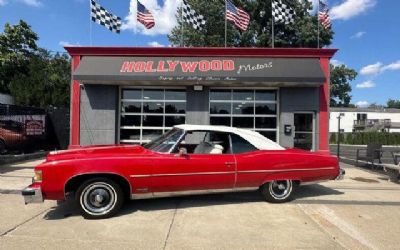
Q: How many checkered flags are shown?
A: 3